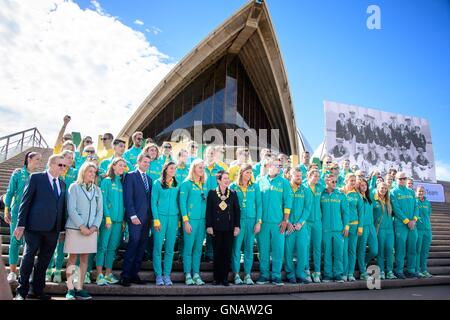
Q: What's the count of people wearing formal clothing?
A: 4